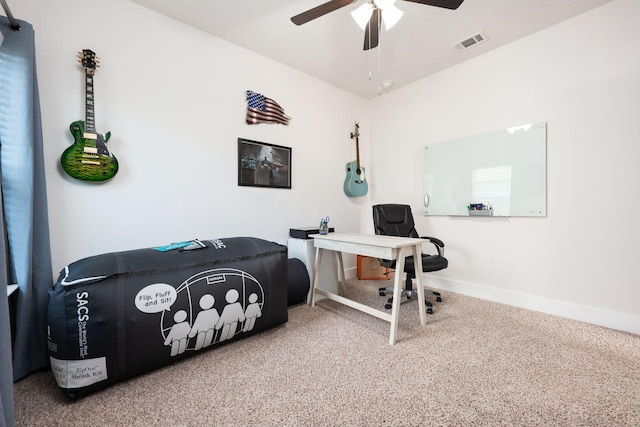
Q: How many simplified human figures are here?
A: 4